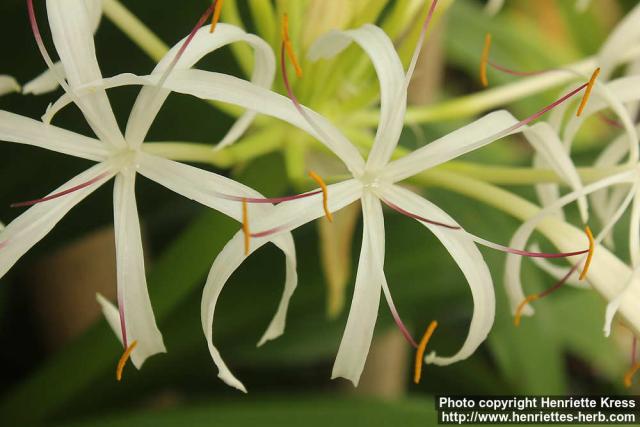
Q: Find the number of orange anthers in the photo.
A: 11